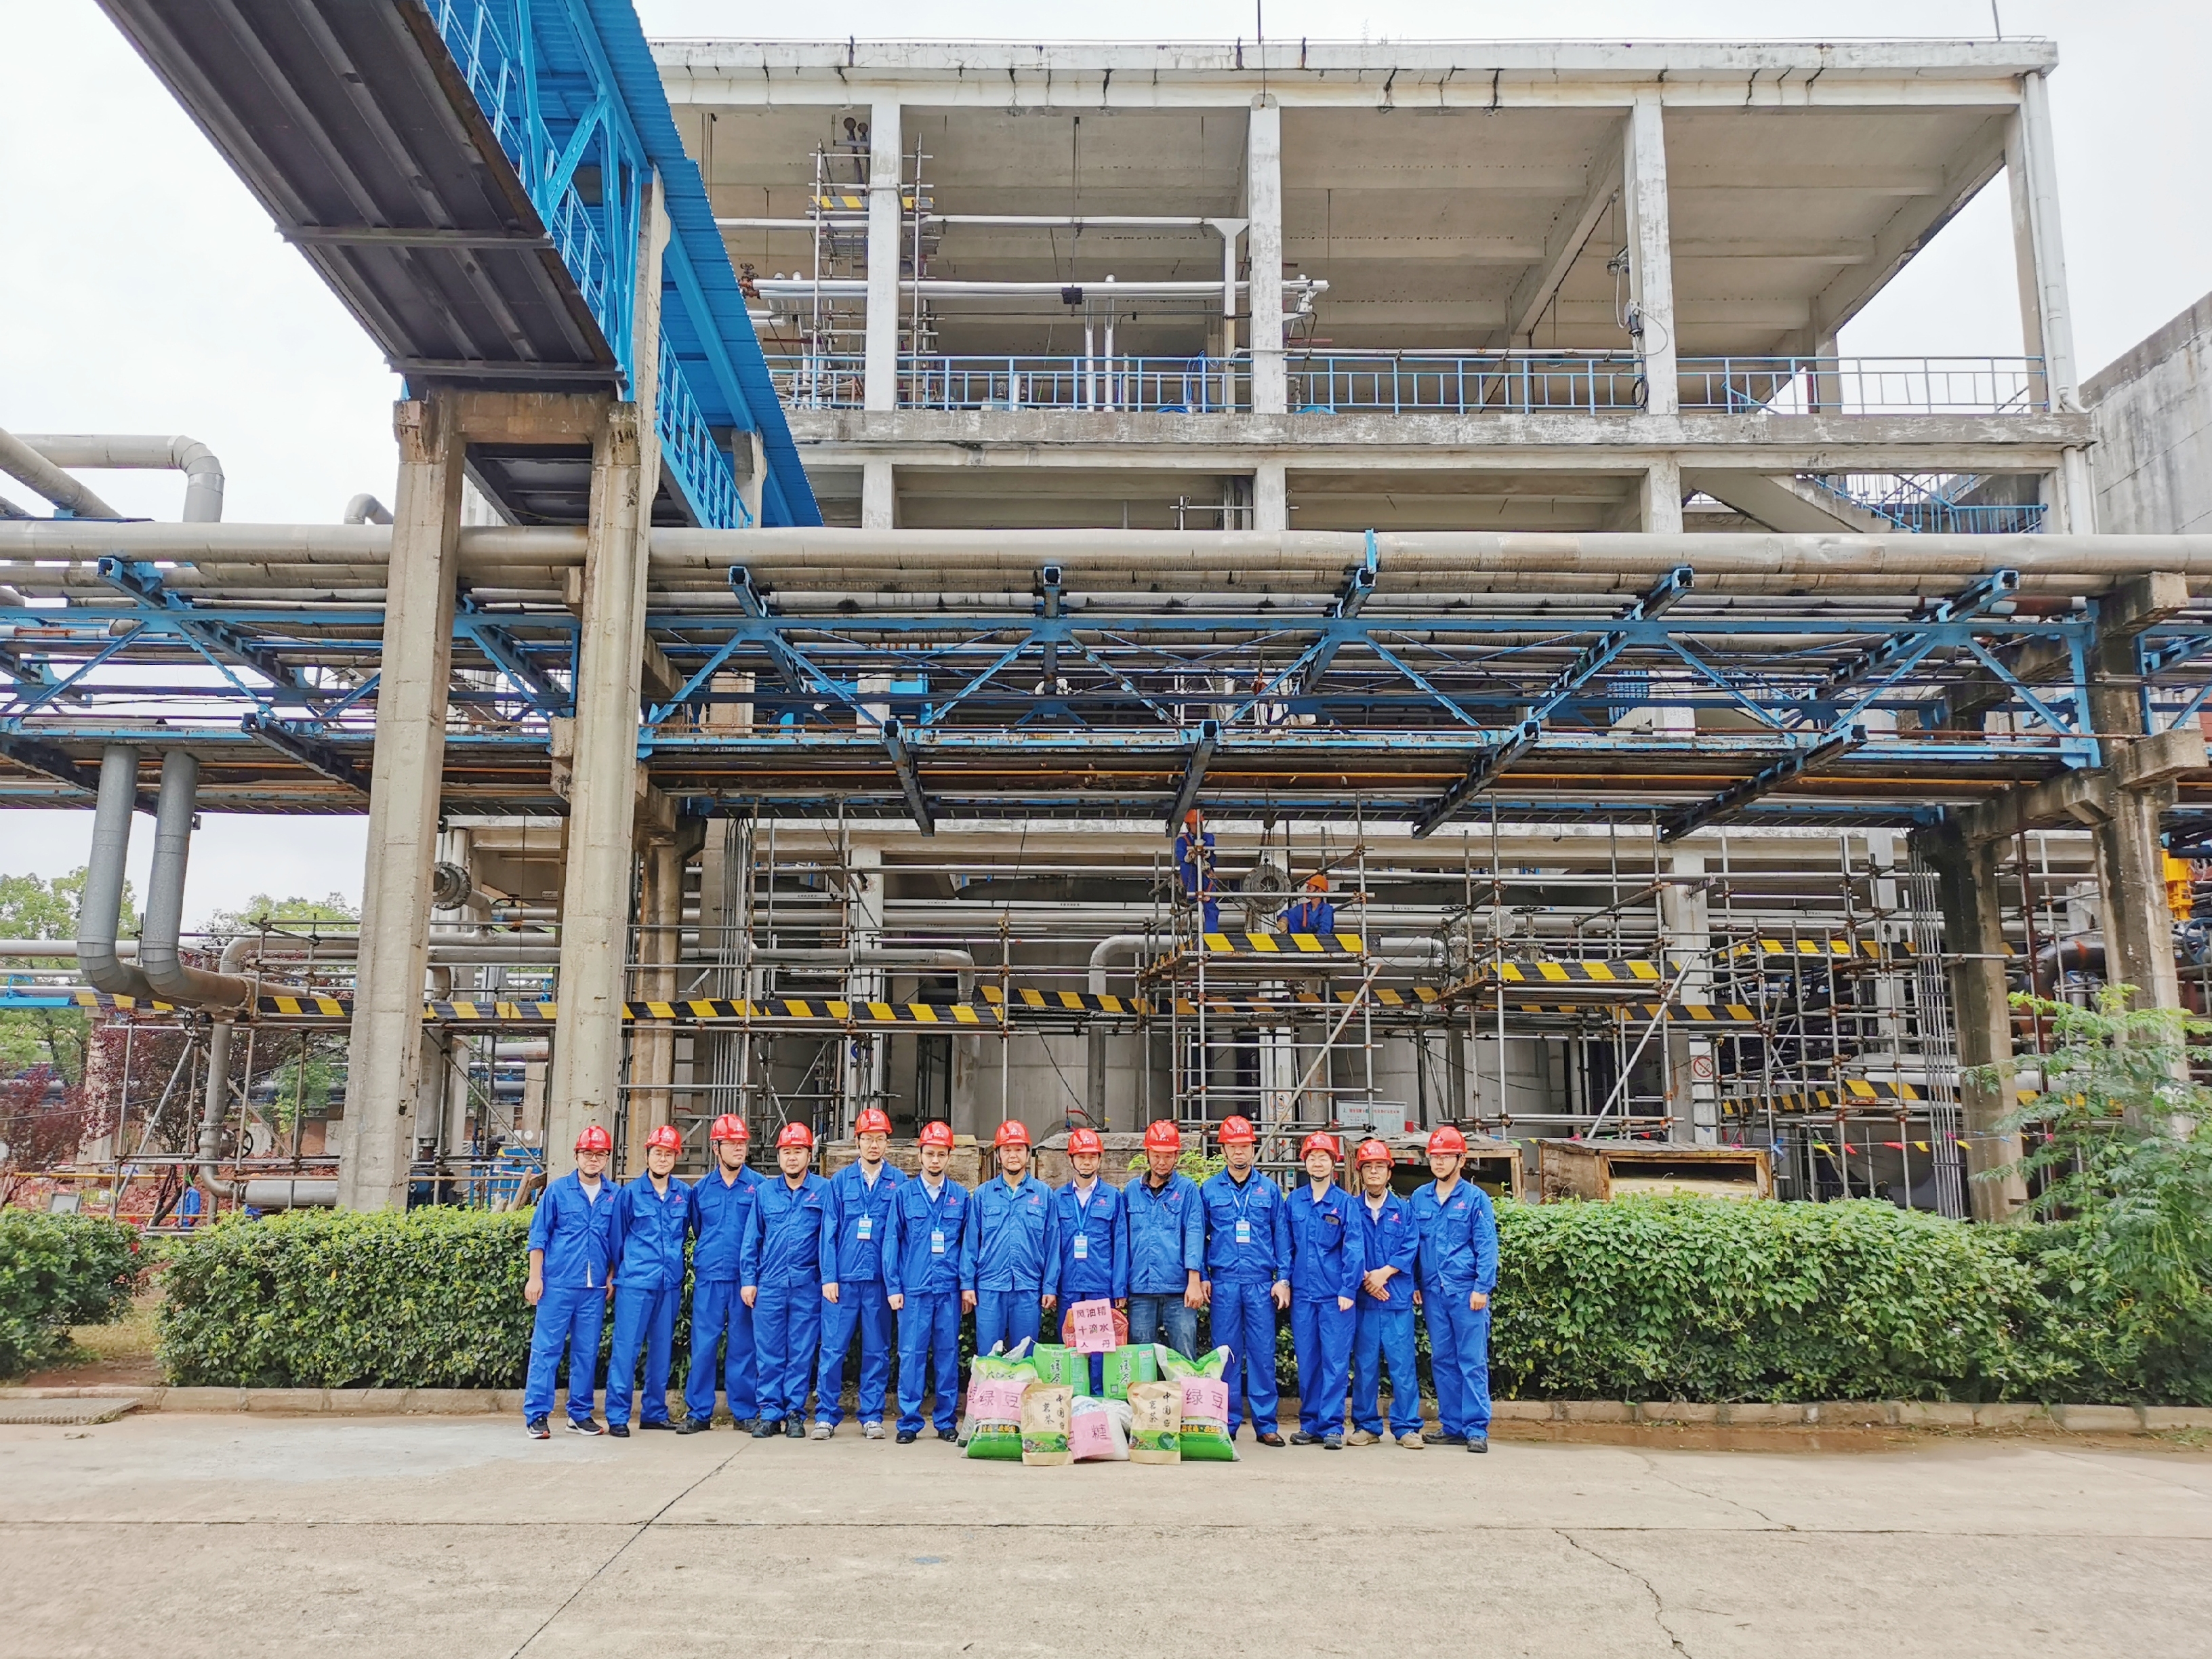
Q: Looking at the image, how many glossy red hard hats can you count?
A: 13